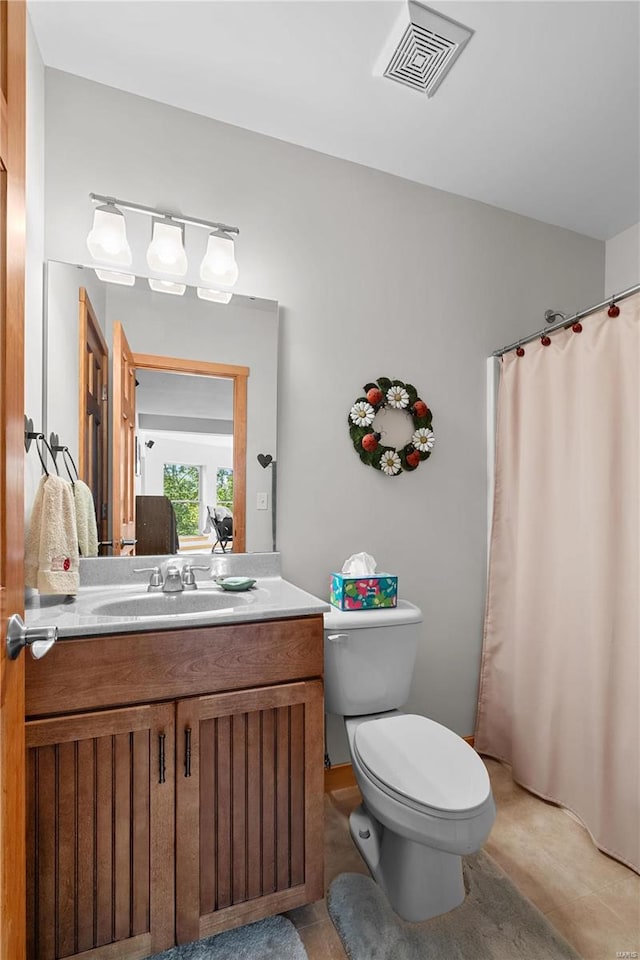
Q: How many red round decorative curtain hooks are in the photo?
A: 4